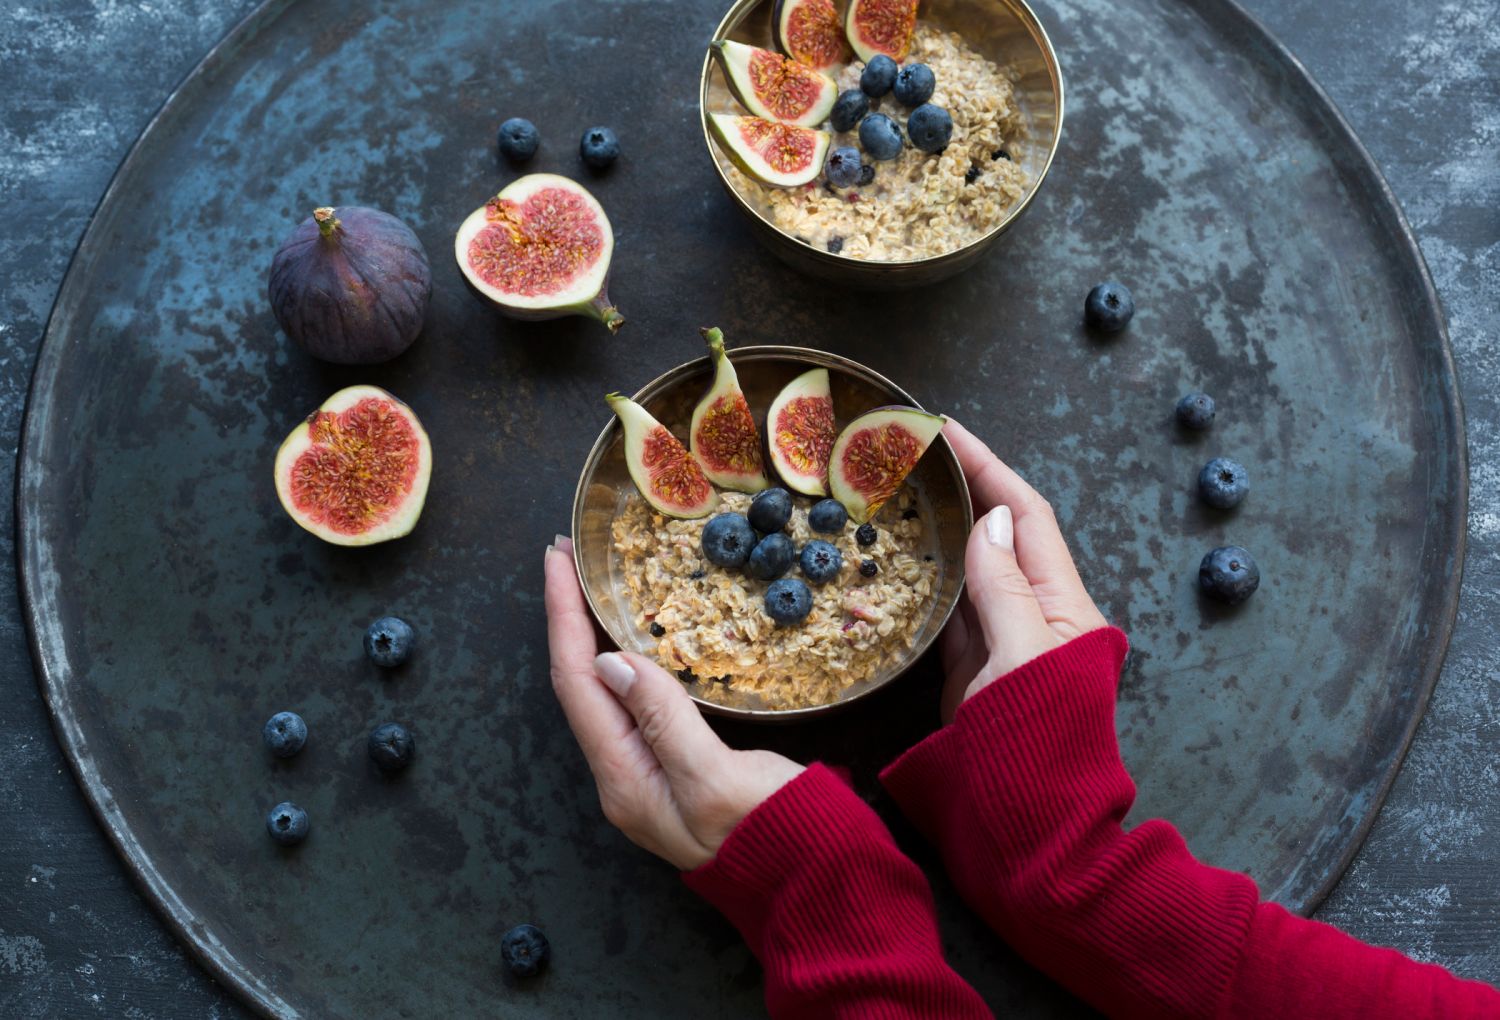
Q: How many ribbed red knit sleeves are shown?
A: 2